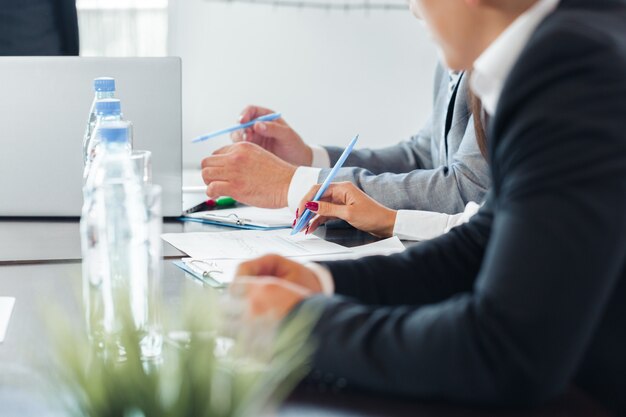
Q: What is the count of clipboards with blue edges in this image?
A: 2